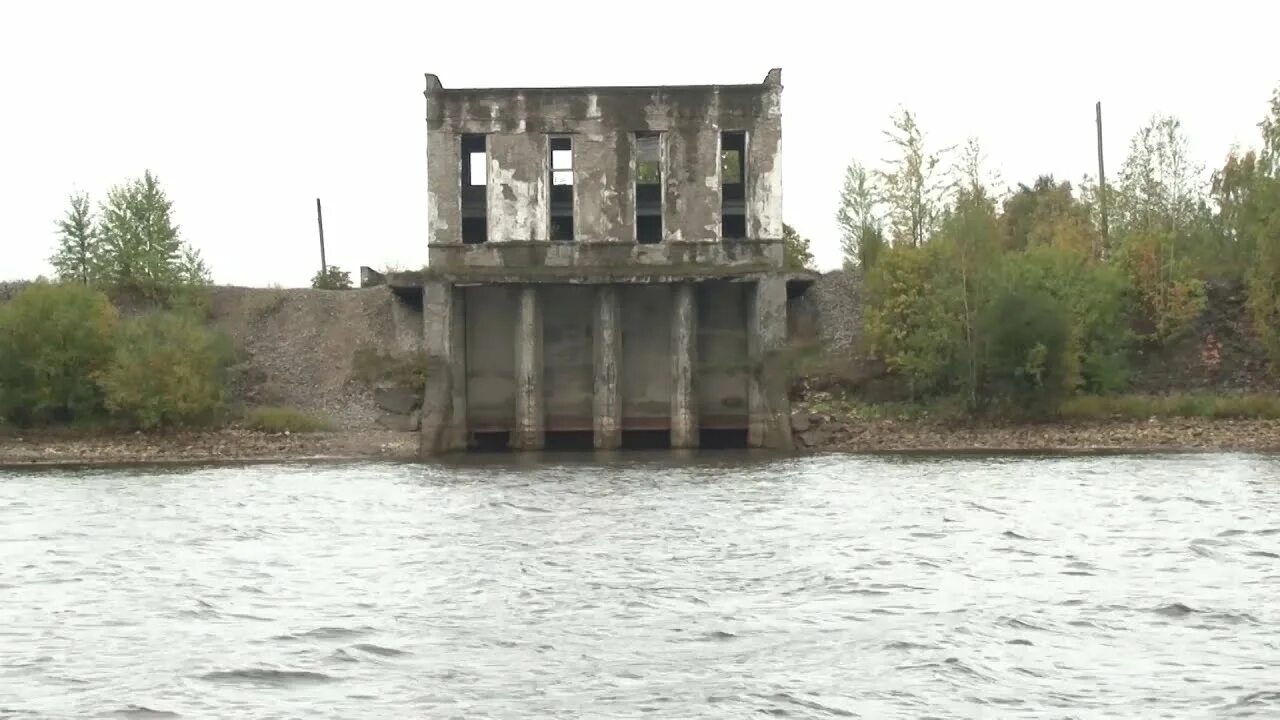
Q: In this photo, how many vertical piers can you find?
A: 5